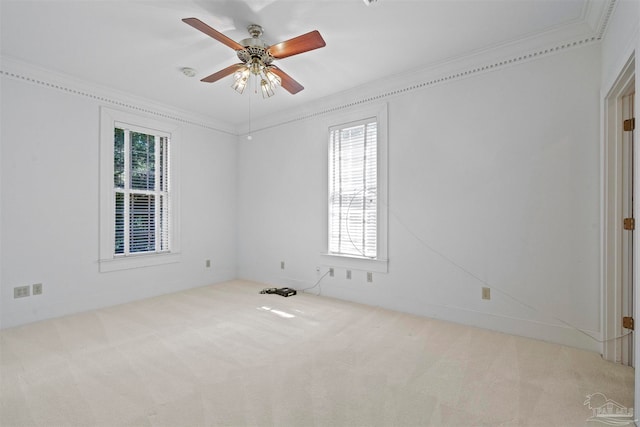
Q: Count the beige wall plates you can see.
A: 8